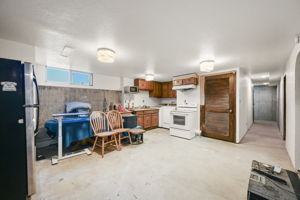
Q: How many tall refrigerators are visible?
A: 1